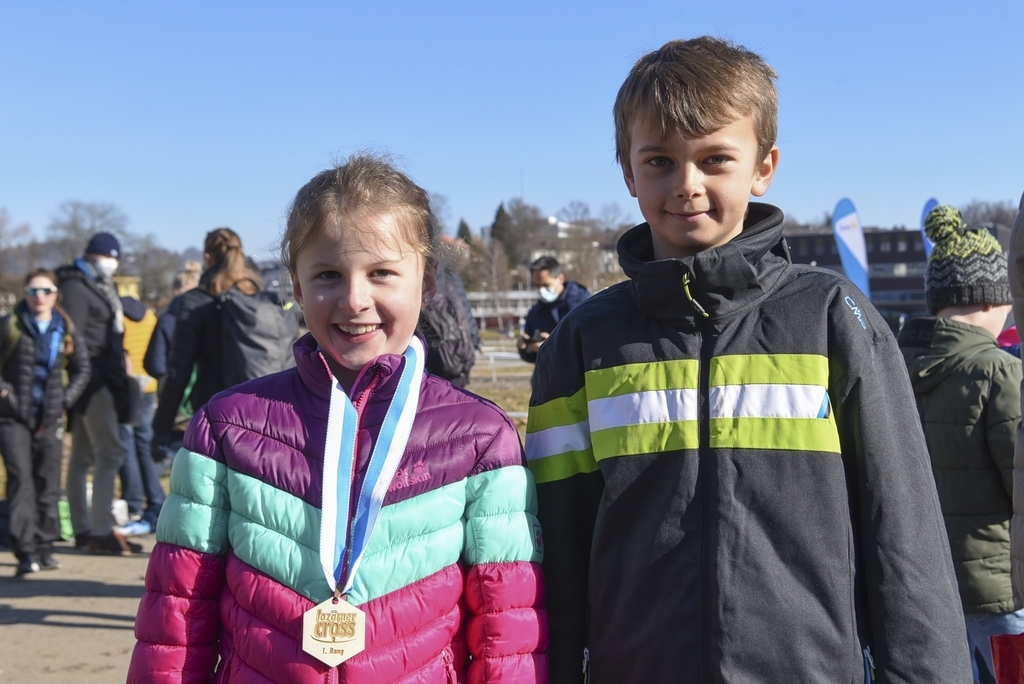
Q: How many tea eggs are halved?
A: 0